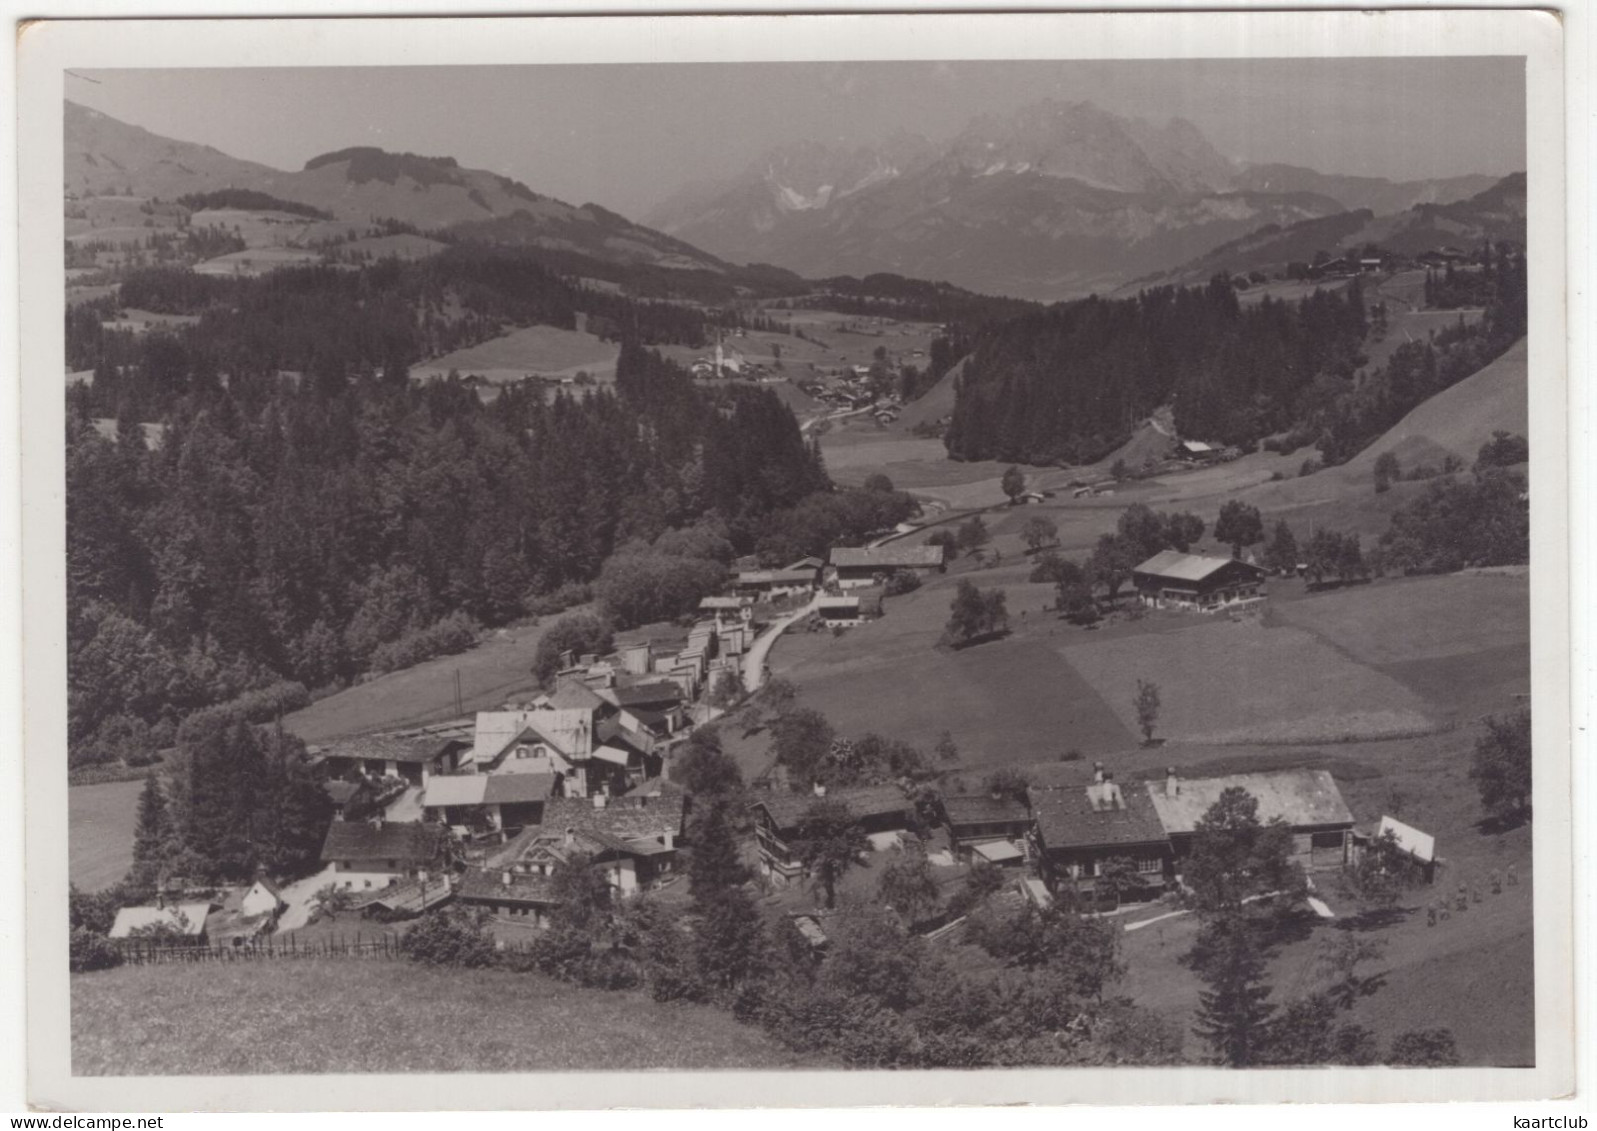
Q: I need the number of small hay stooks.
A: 6